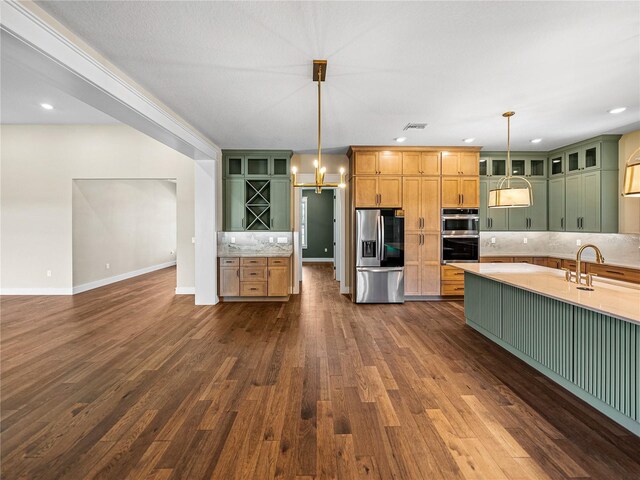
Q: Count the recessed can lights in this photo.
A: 5